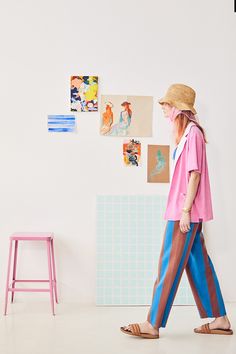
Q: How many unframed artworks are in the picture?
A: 5